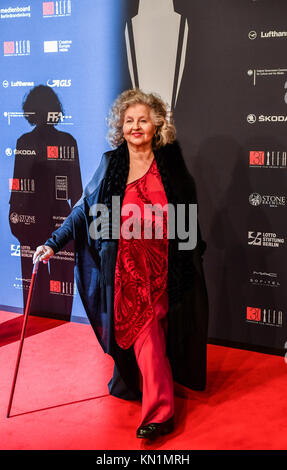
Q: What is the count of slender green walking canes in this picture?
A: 0